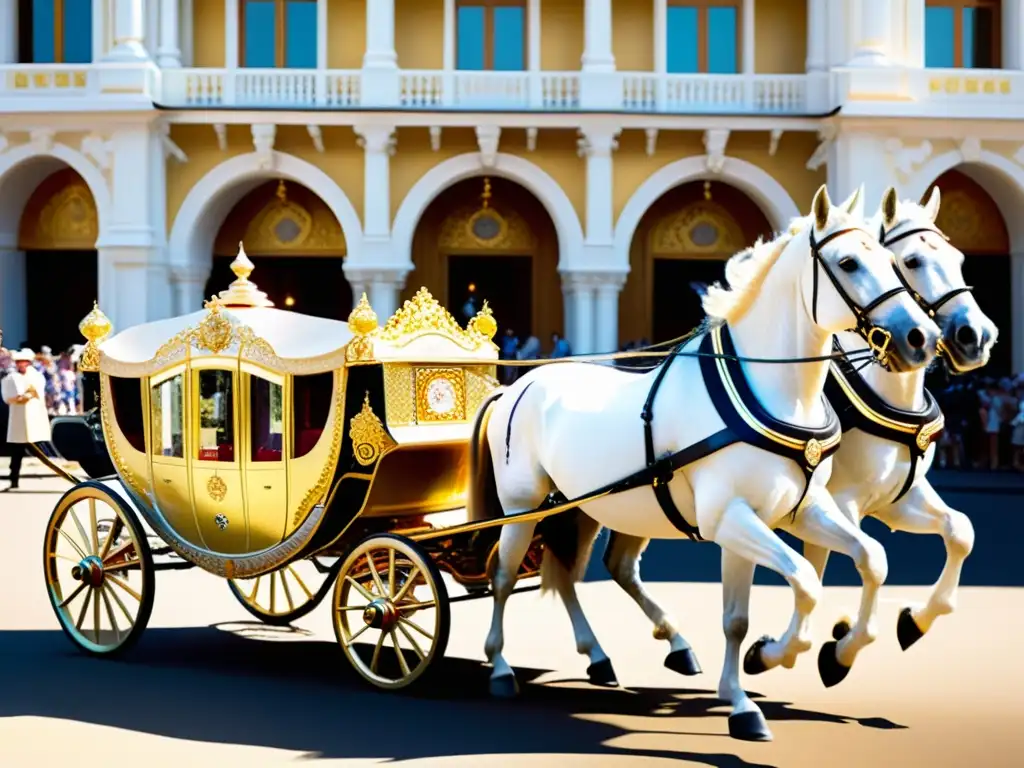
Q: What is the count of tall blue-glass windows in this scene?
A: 5